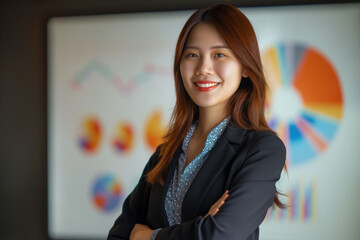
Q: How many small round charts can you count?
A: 4